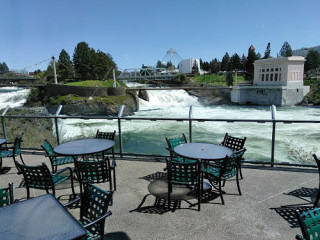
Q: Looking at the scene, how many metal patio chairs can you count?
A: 13